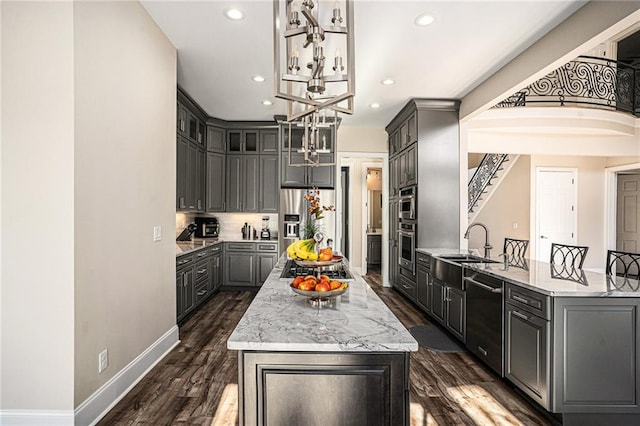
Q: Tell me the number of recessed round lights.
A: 6